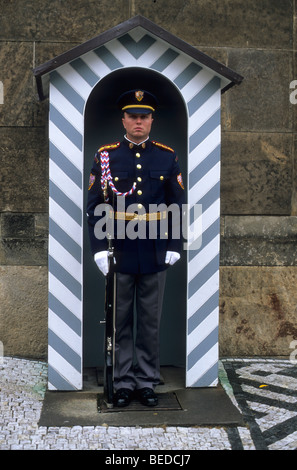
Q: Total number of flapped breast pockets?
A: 2